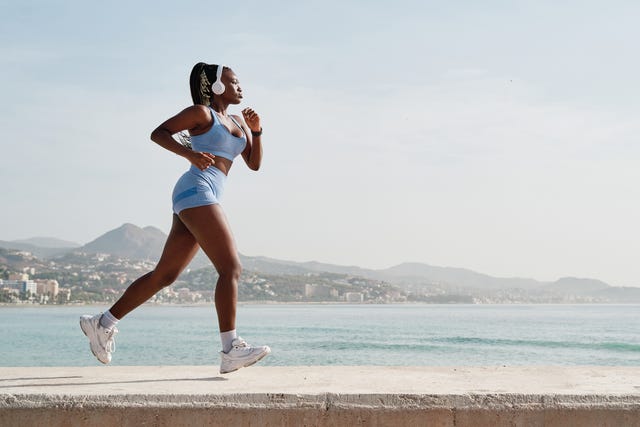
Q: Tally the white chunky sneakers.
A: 2